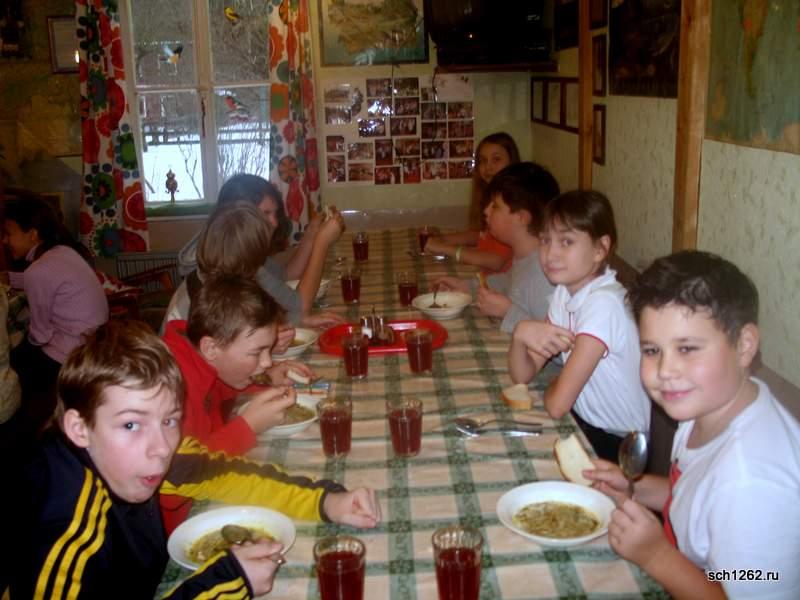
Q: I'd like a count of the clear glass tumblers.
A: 10